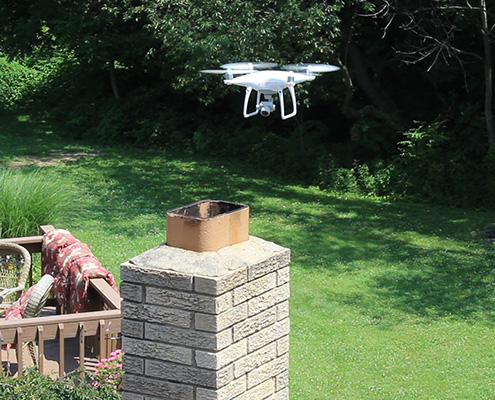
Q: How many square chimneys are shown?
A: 1